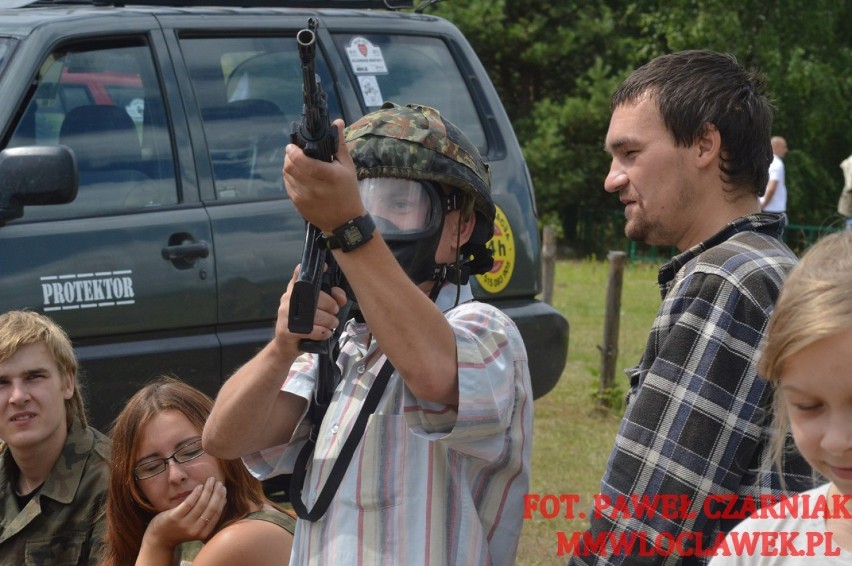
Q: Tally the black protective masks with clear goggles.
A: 1